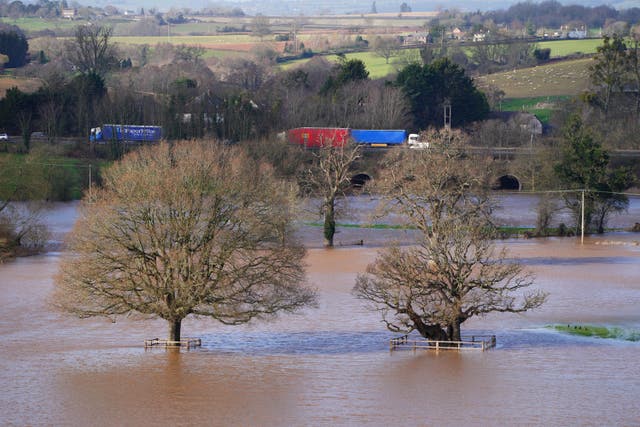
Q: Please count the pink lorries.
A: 0